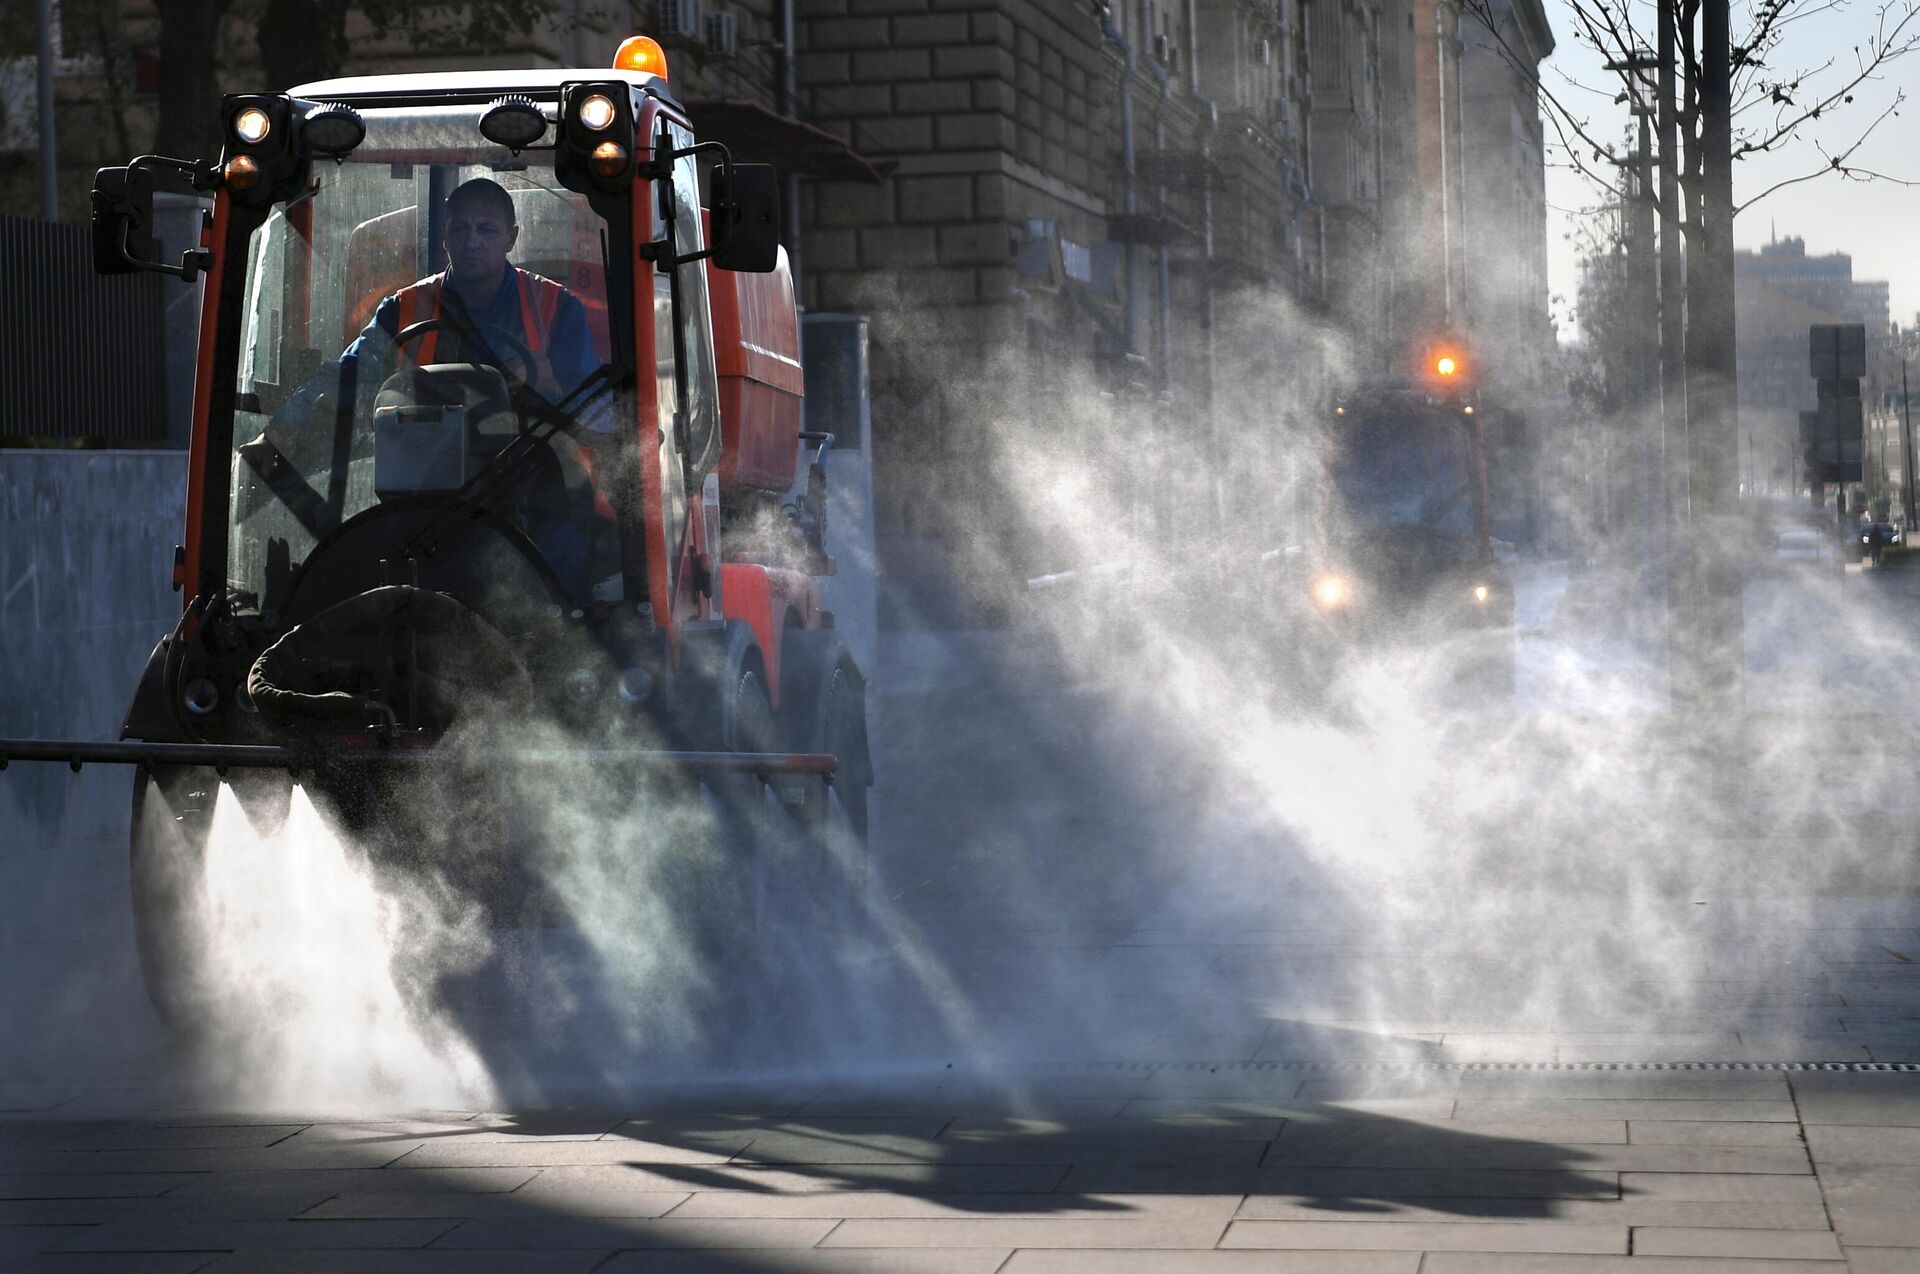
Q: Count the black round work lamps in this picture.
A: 2